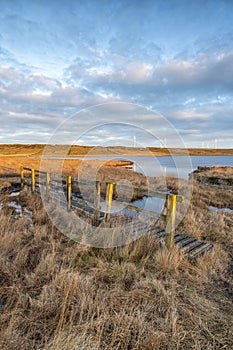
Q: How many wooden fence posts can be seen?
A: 7